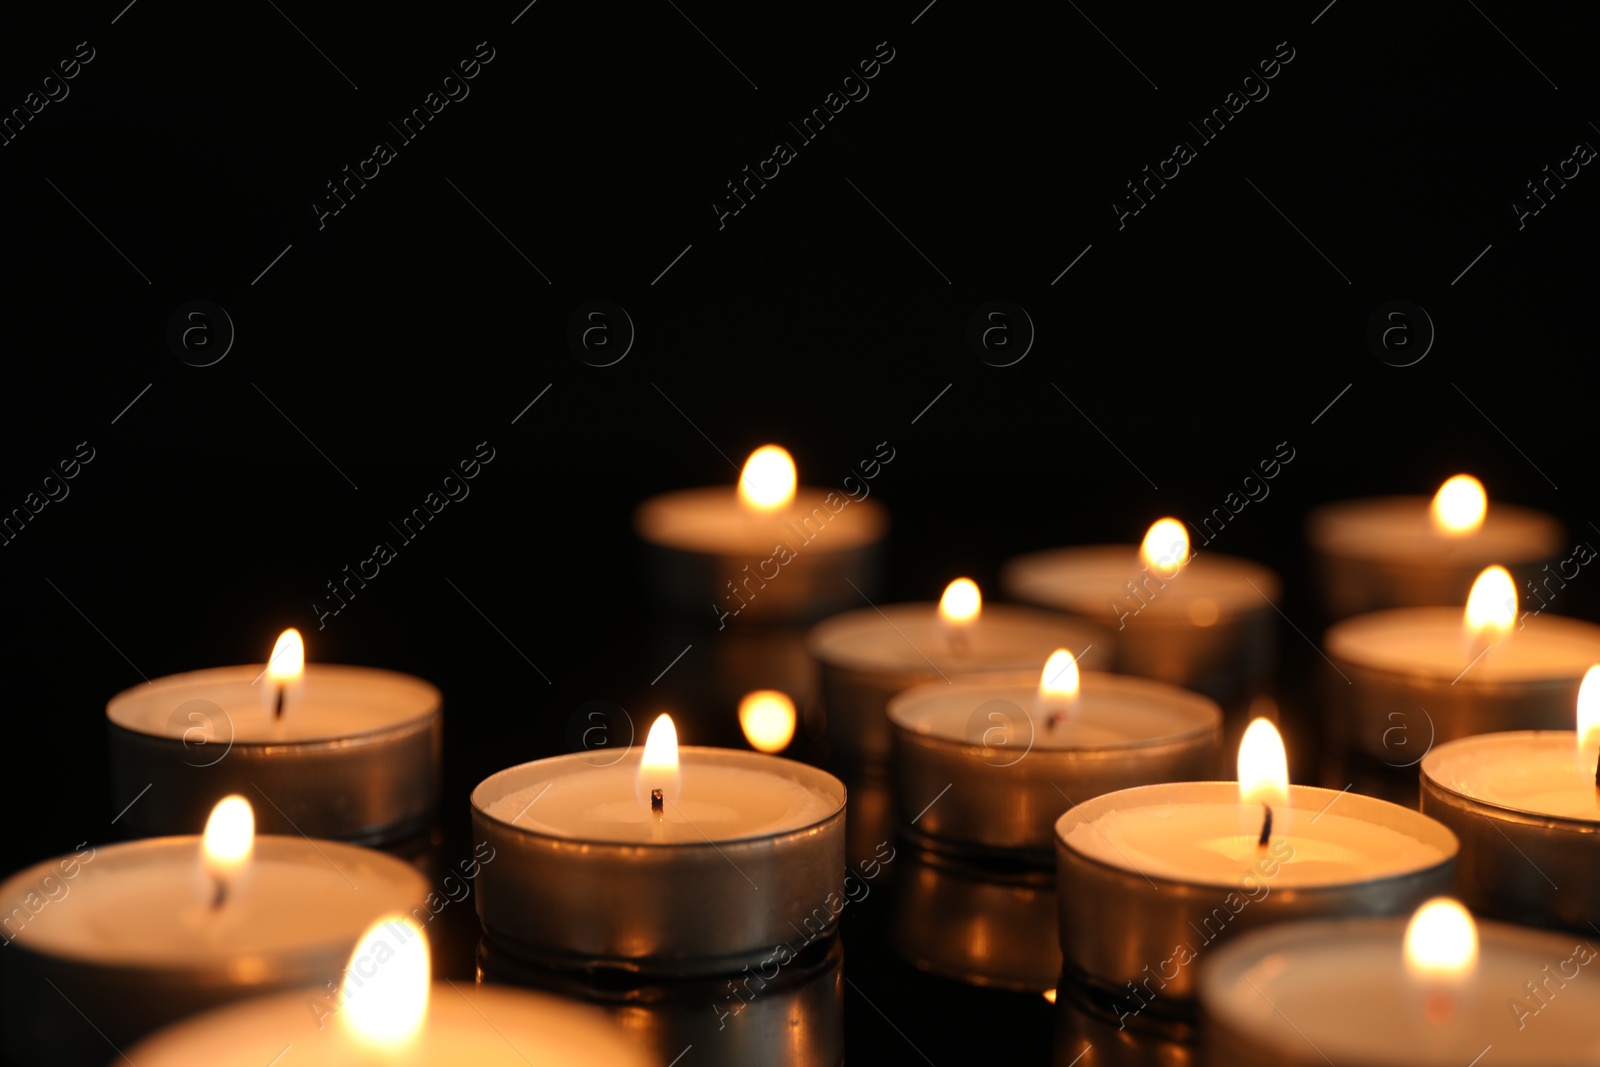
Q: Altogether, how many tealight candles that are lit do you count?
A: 13